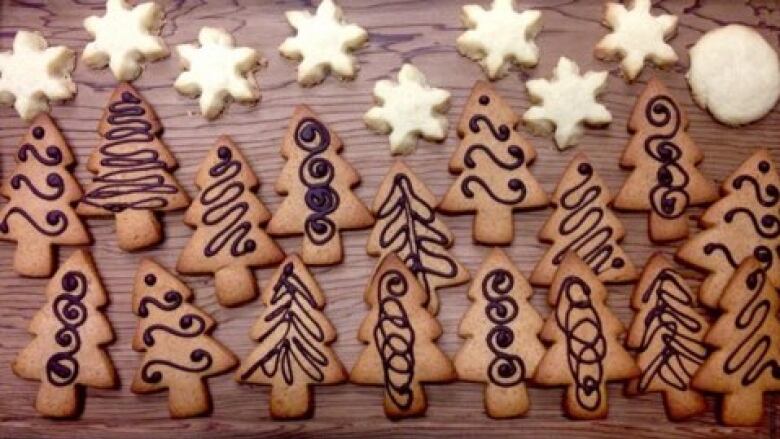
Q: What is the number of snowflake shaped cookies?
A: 8